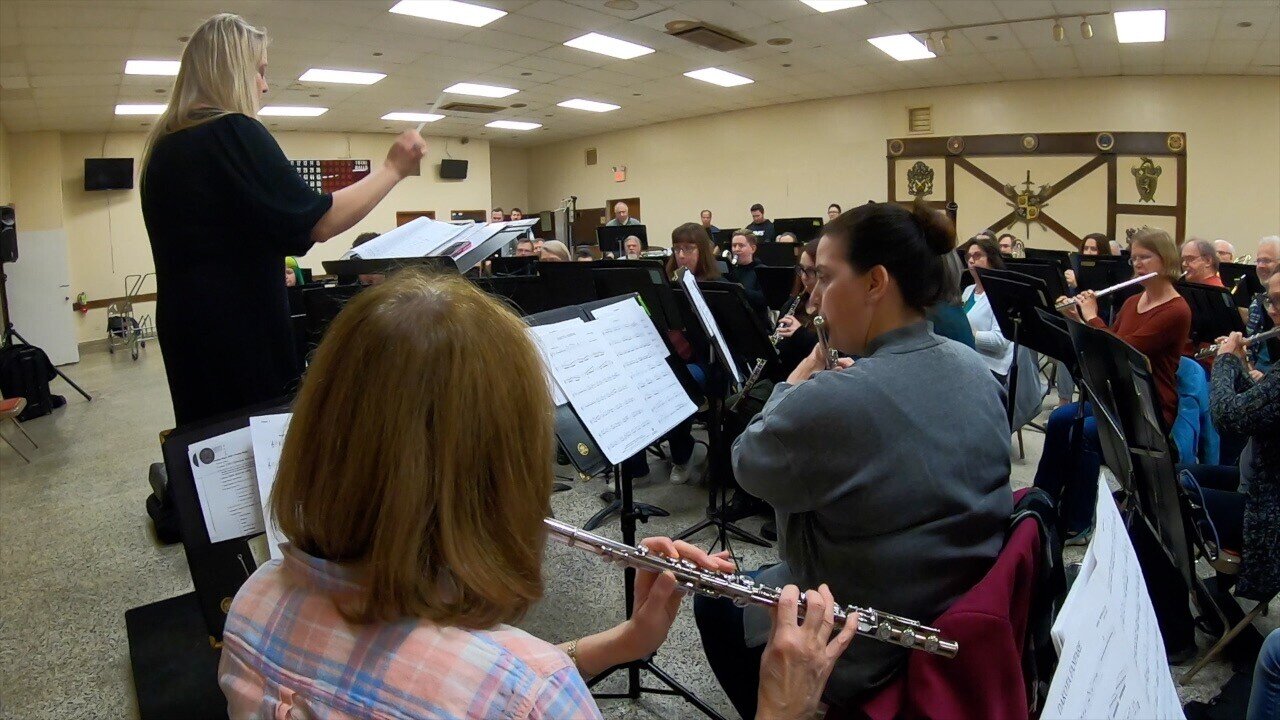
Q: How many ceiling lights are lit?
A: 14